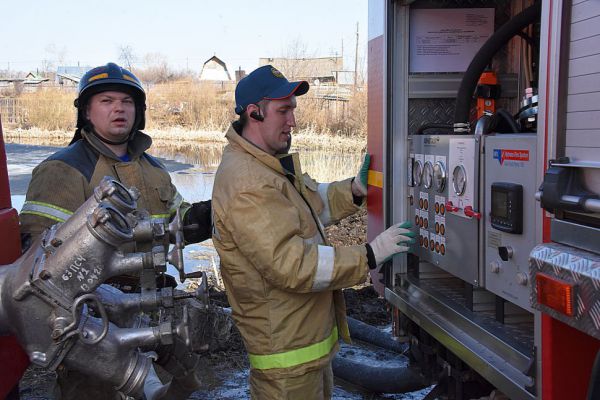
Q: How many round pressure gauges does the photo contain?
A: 4